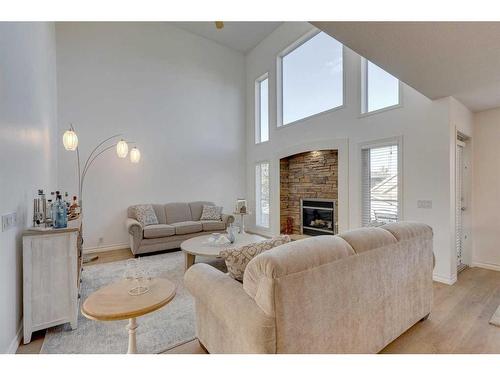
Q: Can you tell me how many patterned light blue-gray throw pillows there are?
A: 2